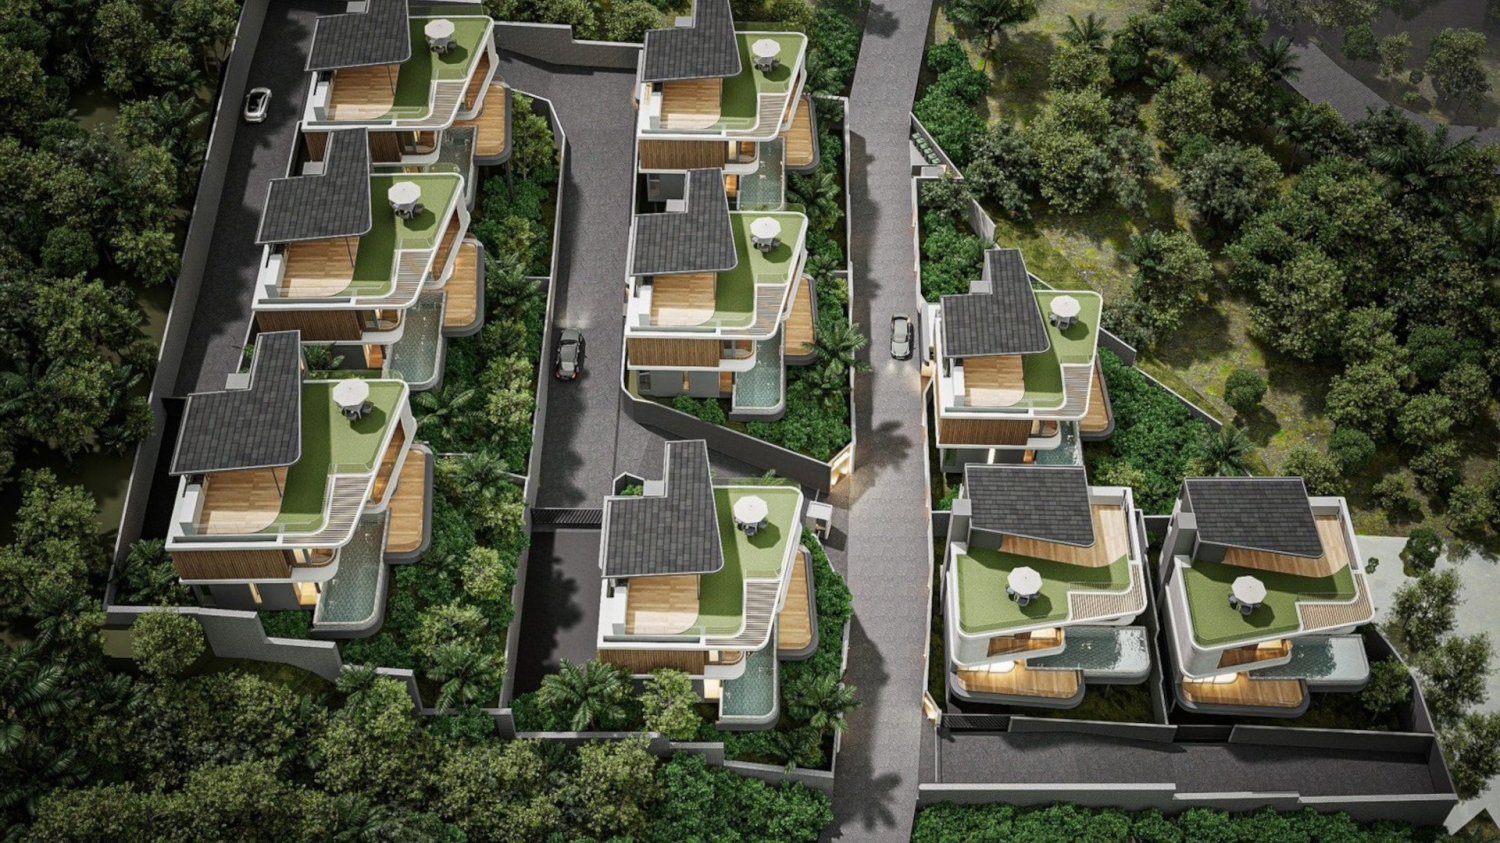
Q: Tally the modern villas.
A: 9